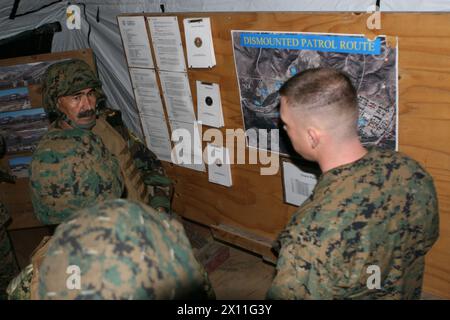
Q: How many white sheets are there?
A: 10